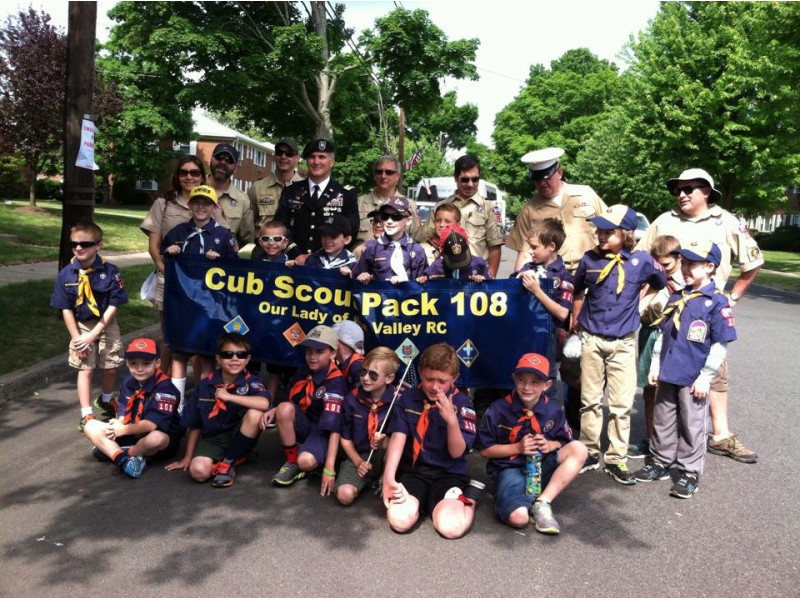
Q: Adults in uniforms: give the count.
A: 8